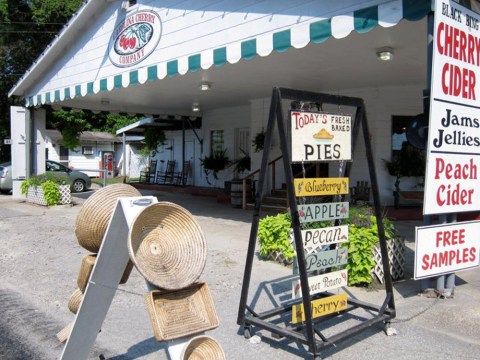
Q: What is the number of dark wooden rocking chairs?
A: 3